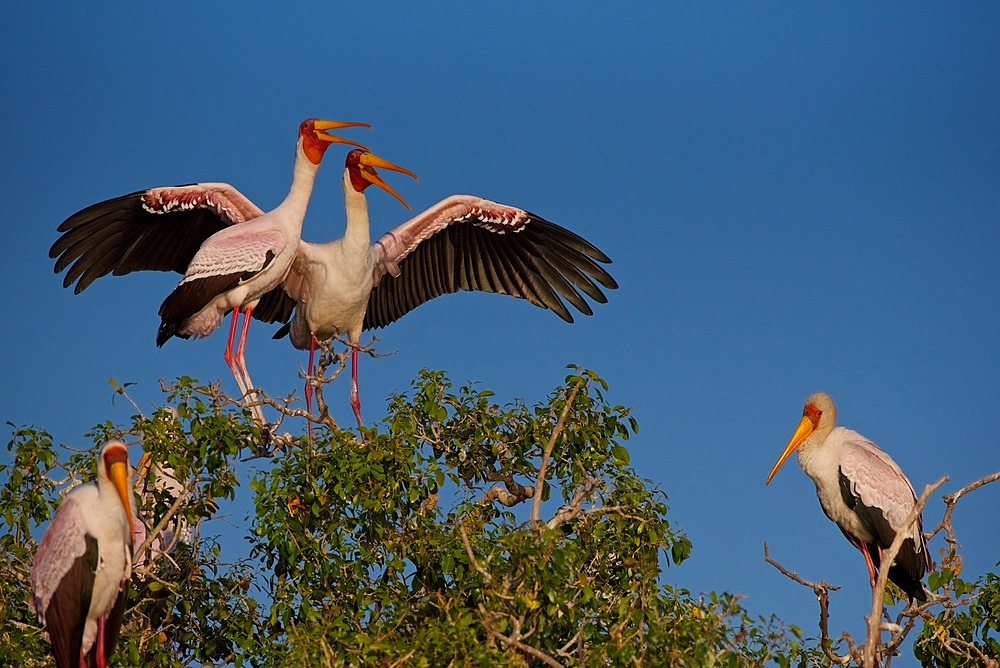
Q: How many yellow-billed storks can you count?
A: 5